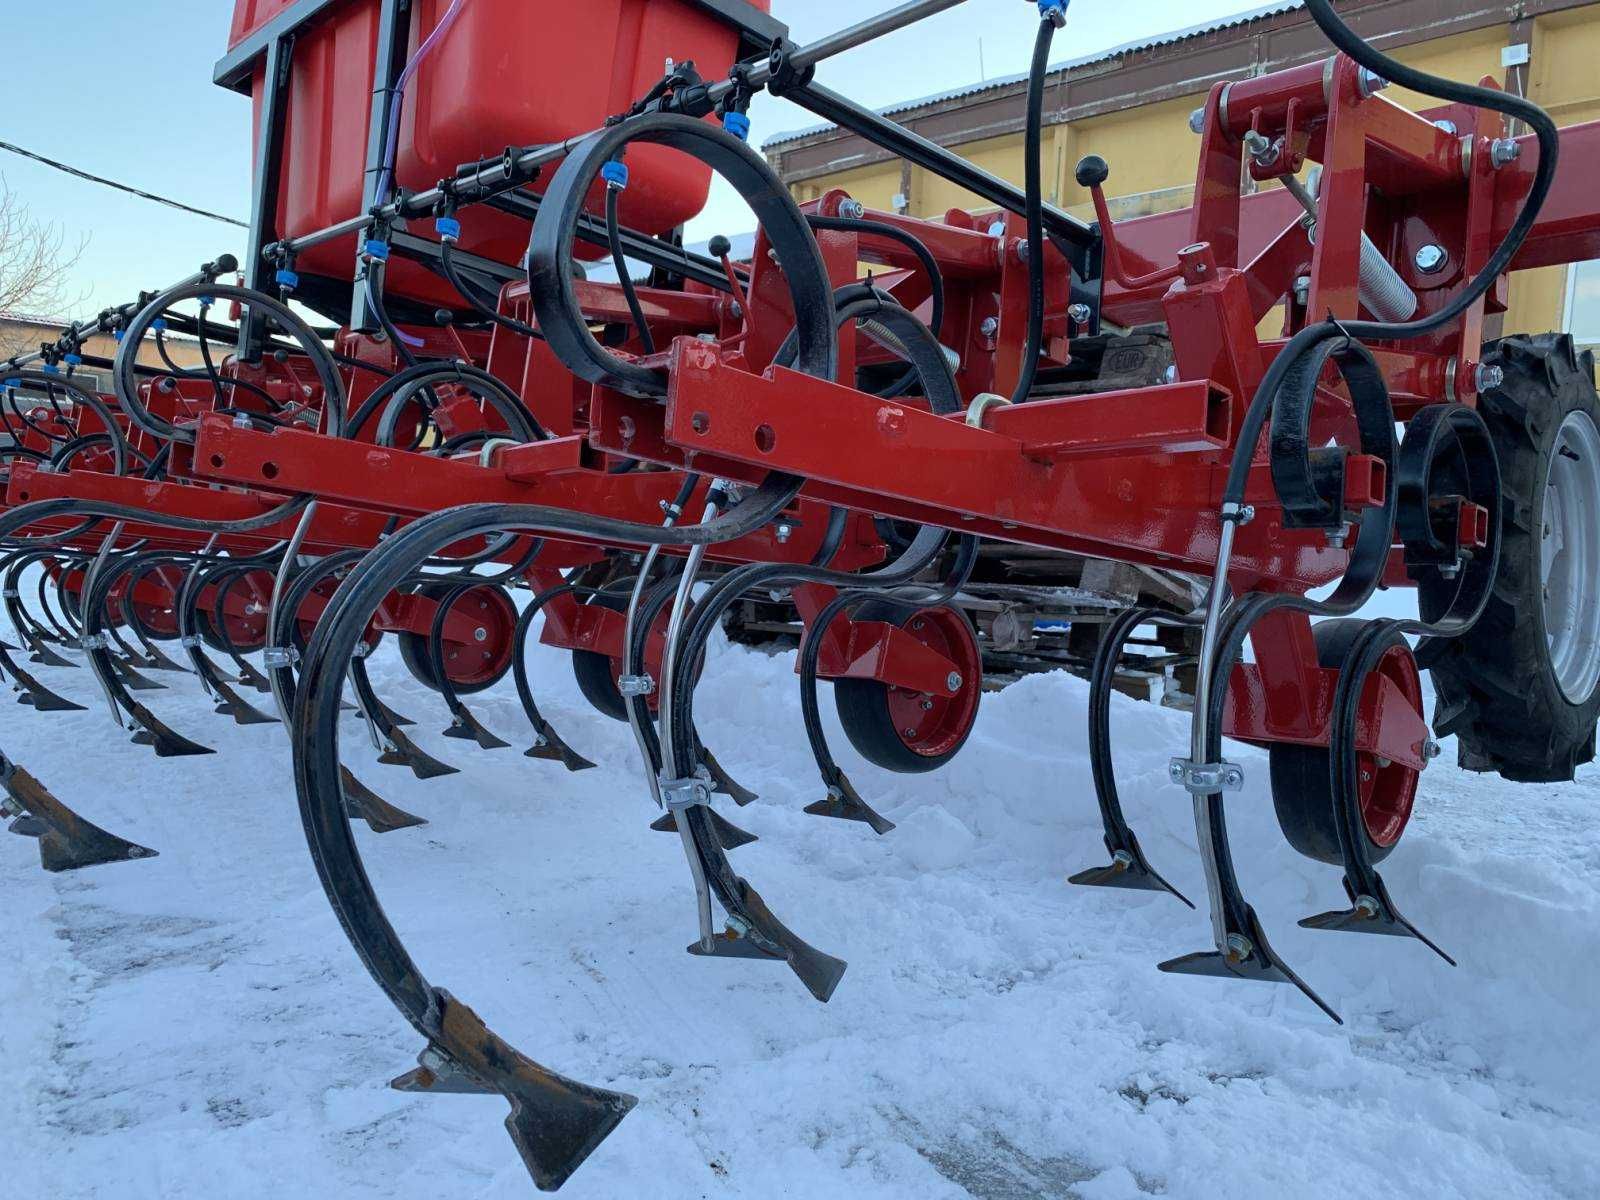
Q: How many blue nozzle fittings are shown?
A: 13